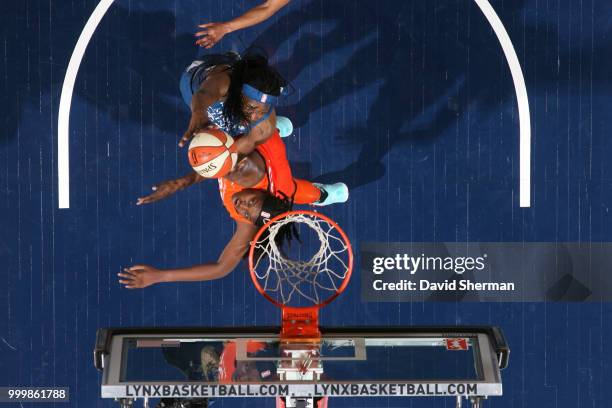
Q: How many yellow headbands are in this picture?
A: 0